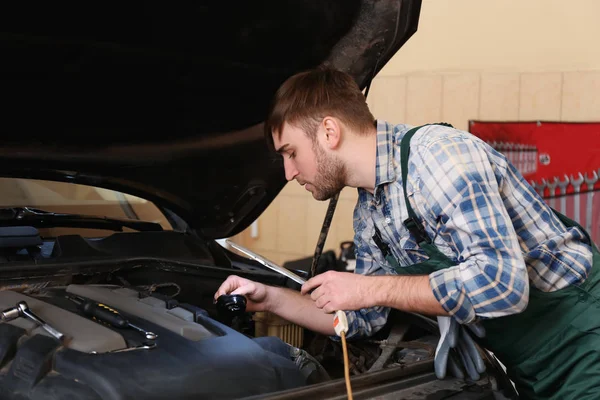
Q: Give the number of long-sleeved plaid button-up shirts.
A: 1